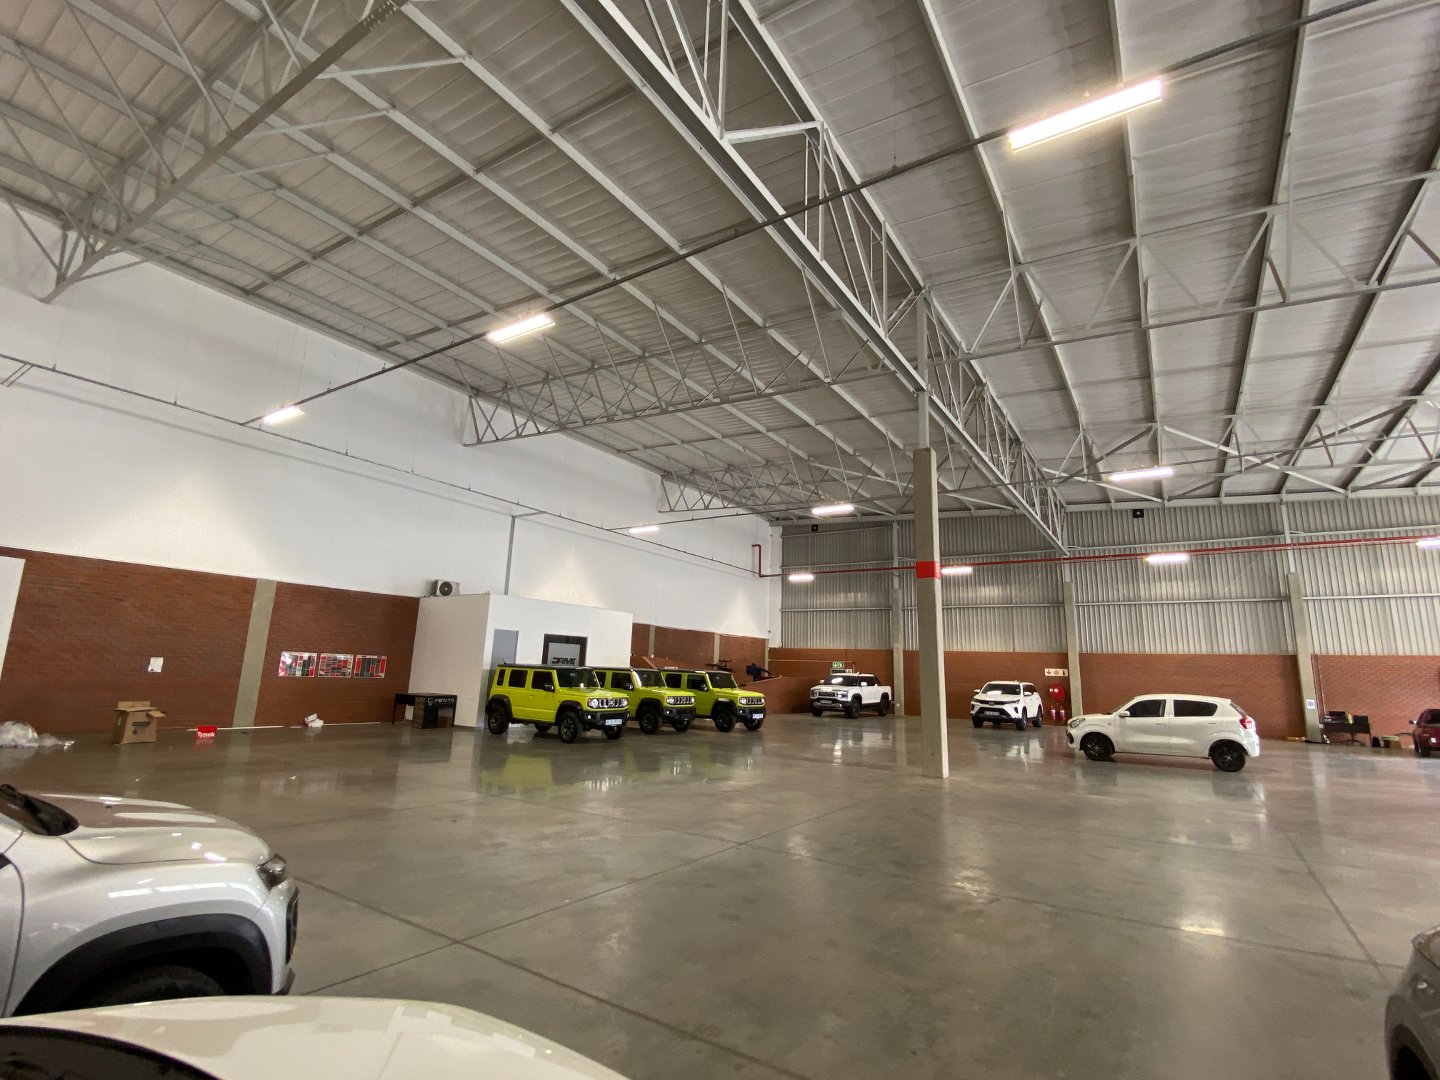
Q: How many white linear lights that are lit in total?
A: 10